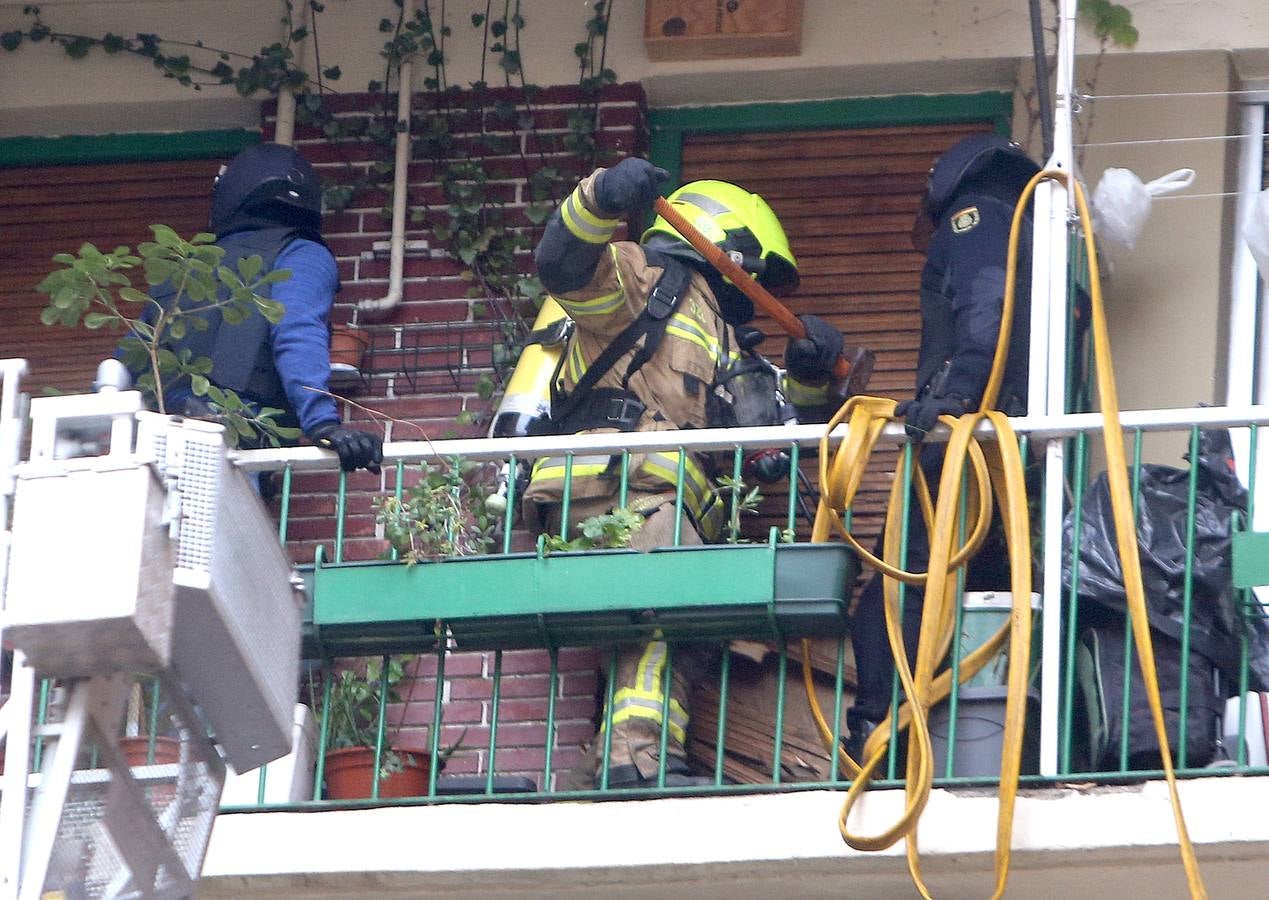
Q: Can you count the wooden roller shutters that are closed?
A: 2